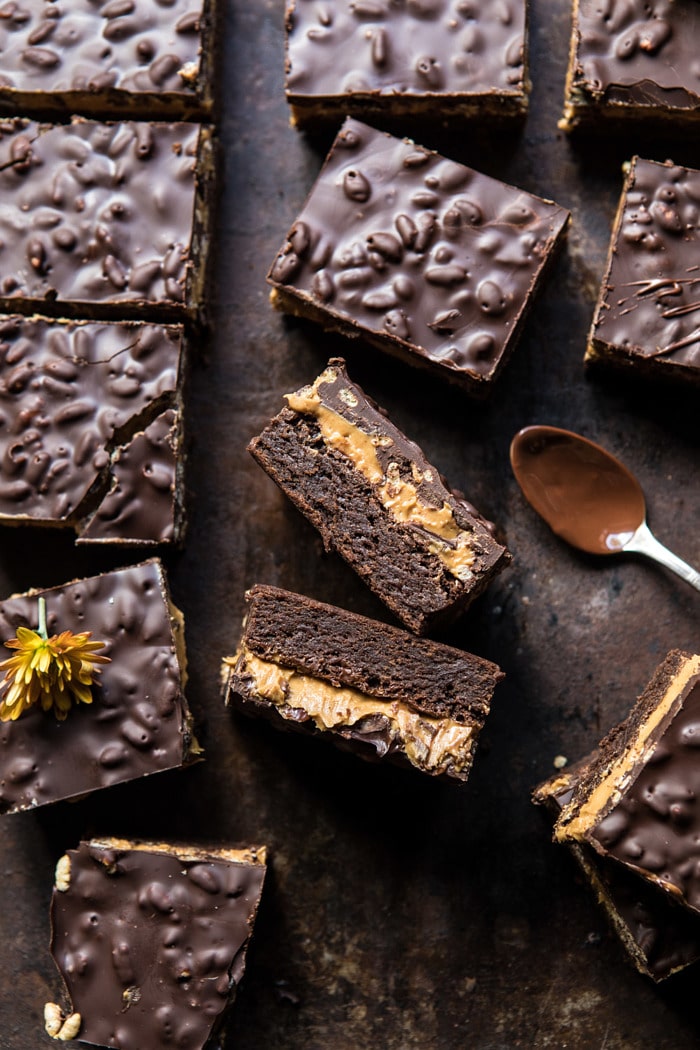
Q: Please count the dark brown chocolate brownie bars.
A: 13